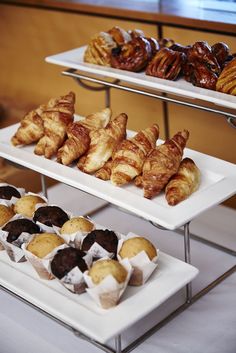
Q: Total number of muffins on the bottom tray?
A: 11